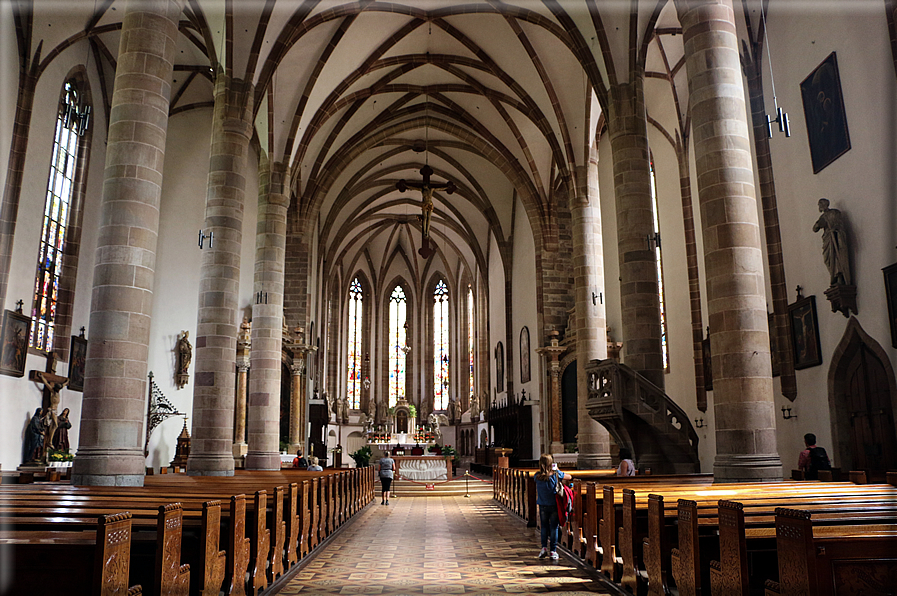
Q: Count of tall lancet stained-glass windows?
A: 6